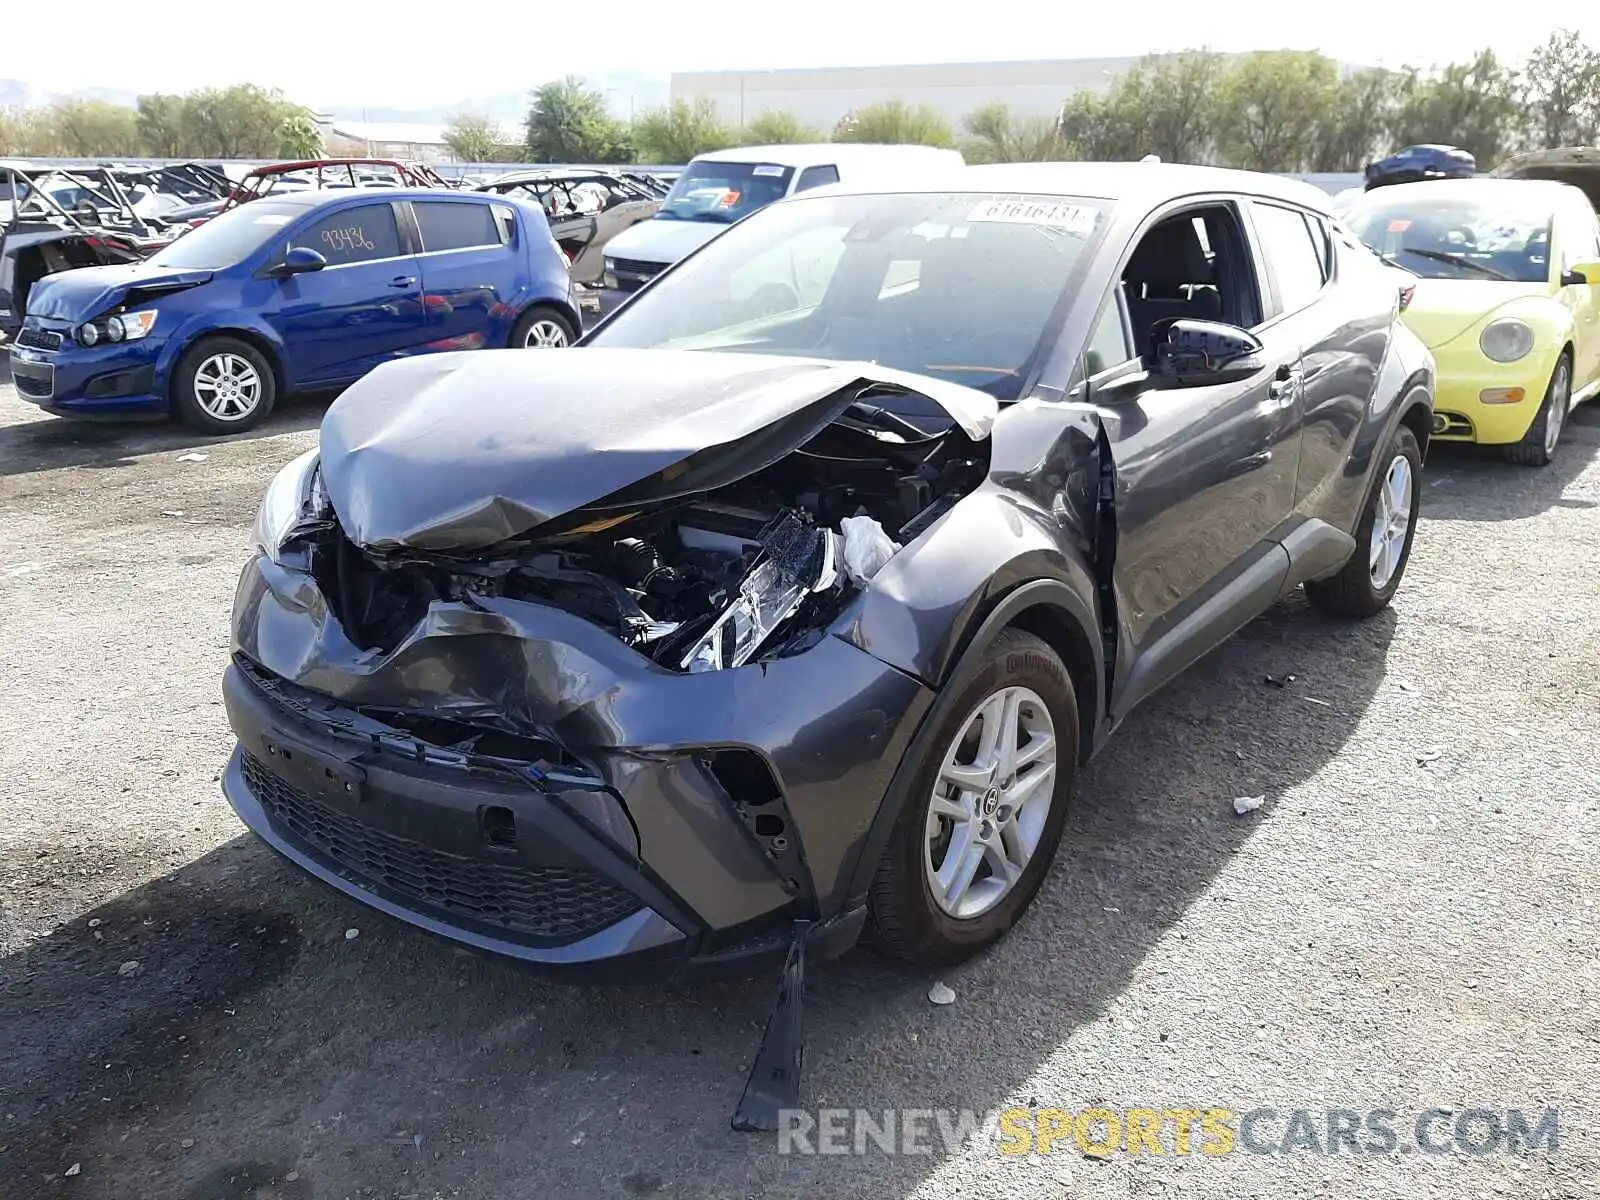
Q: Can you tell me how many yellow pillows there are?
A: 0